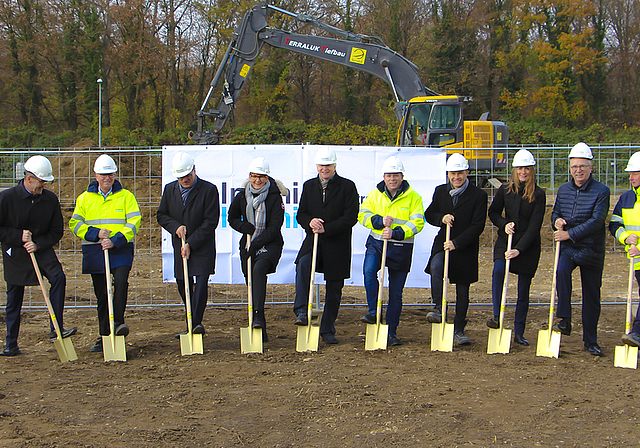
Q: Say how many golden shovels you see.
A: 10